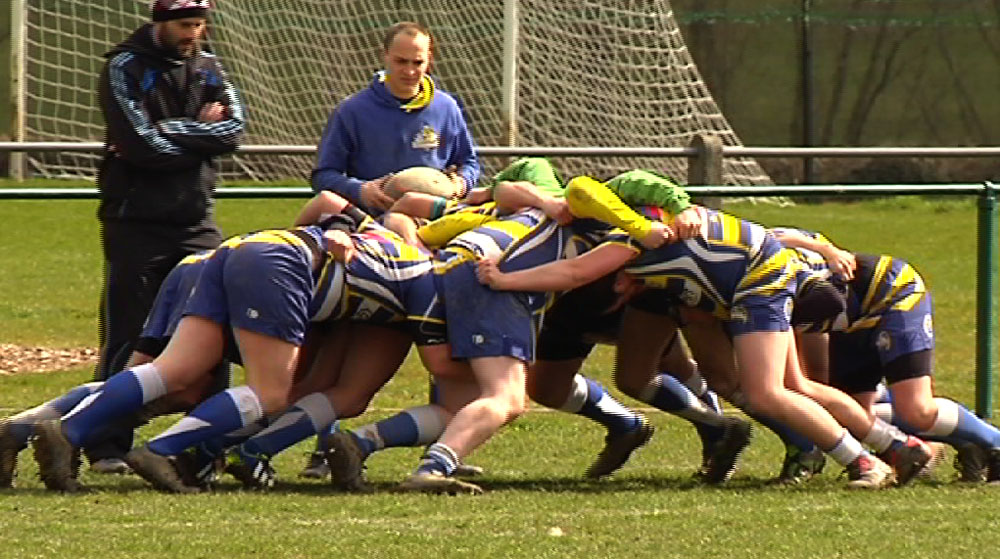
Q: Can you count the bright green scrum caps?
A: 0